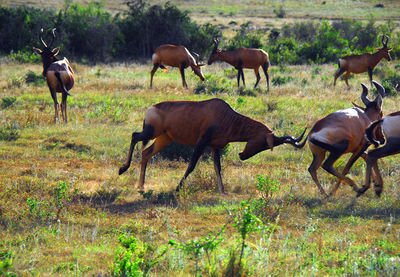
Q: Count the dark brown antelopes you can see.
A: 7